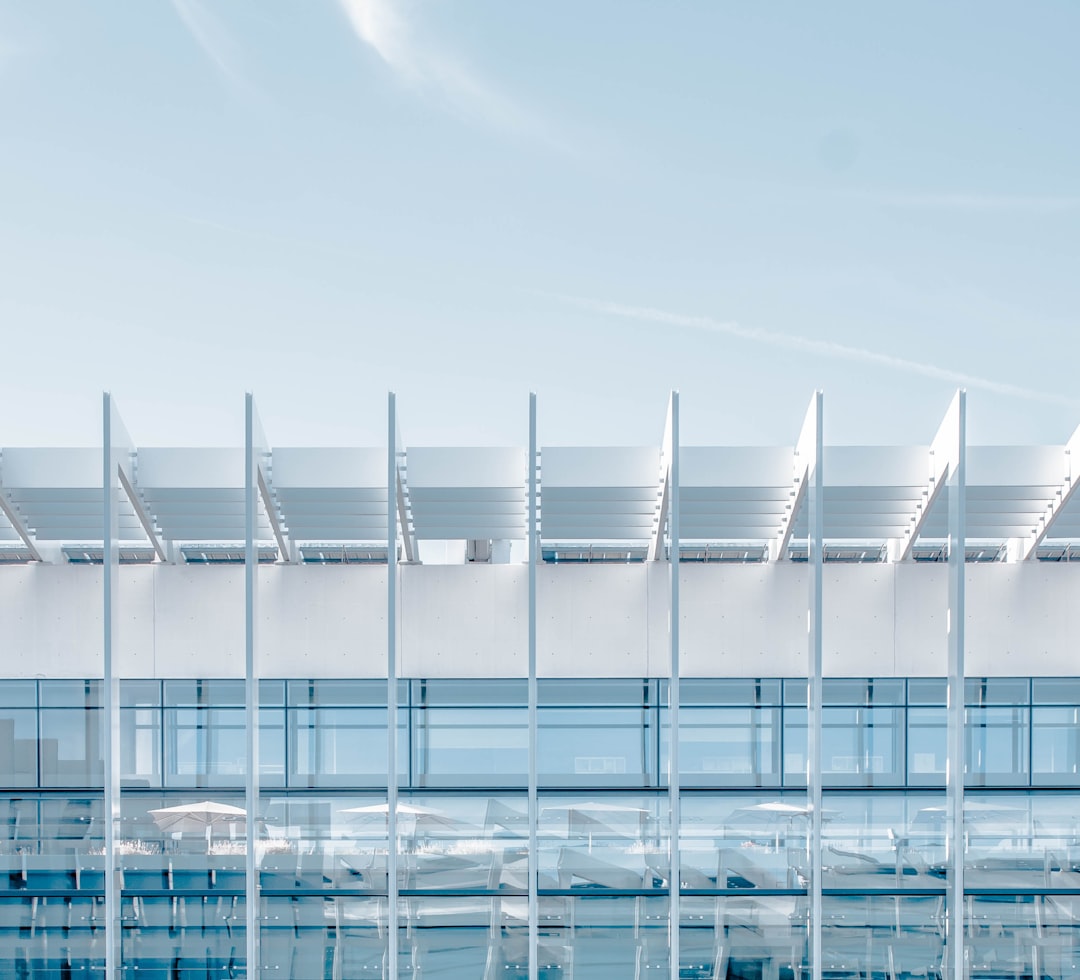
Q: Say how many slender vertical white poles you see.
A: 7